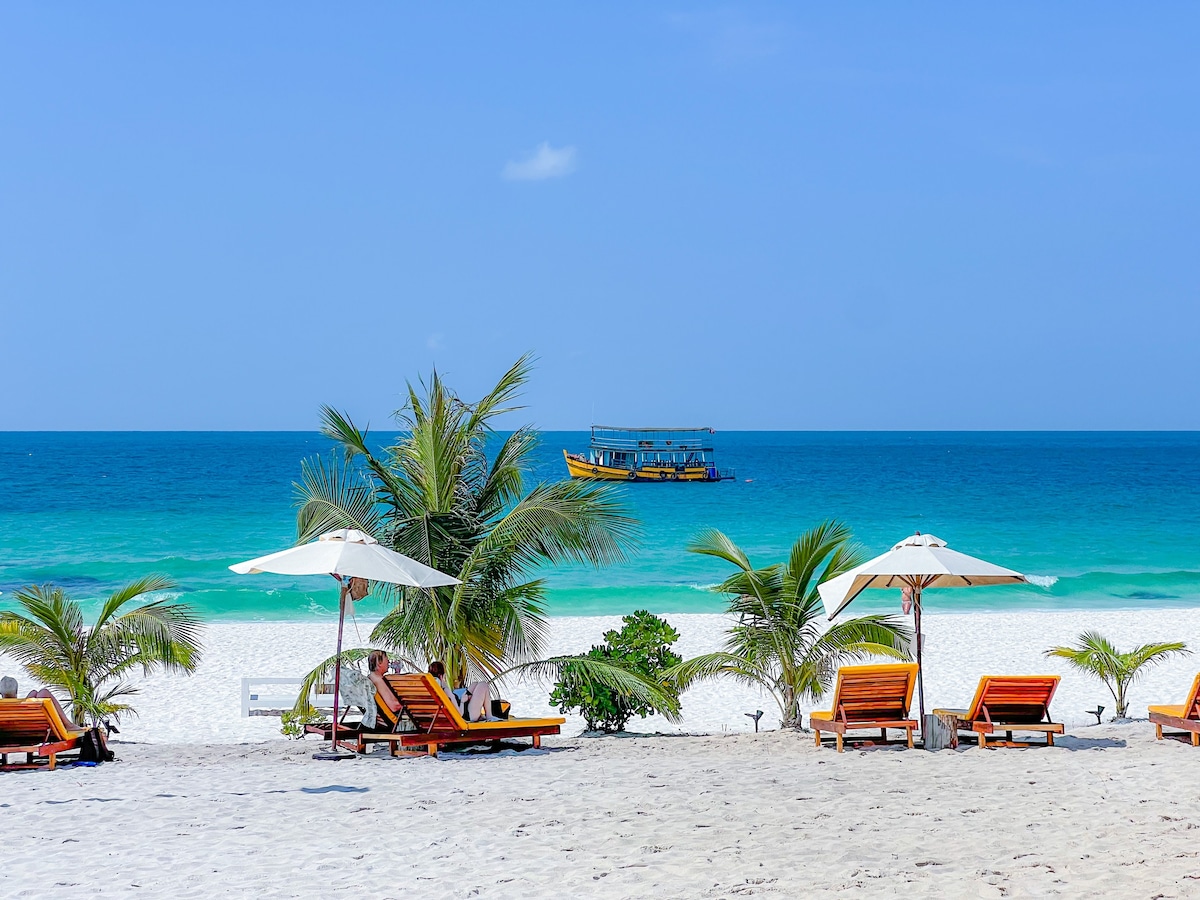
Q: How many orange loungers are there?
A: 6